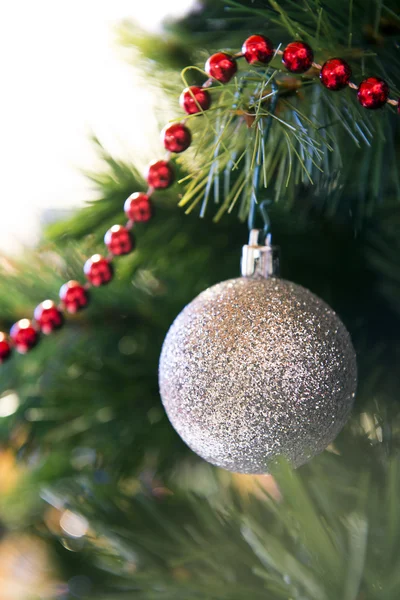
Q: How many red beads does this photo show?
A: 15